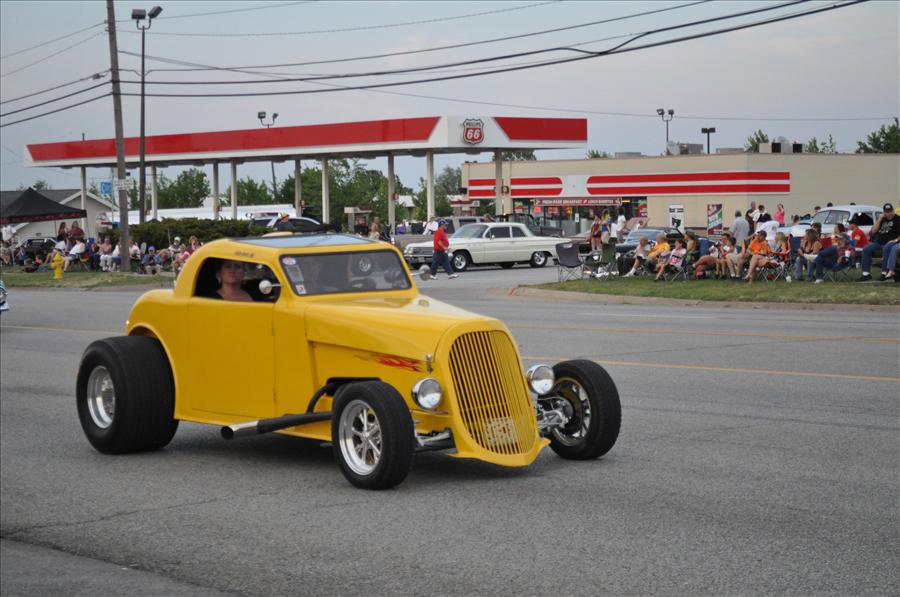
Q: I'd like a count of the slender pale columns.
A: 9